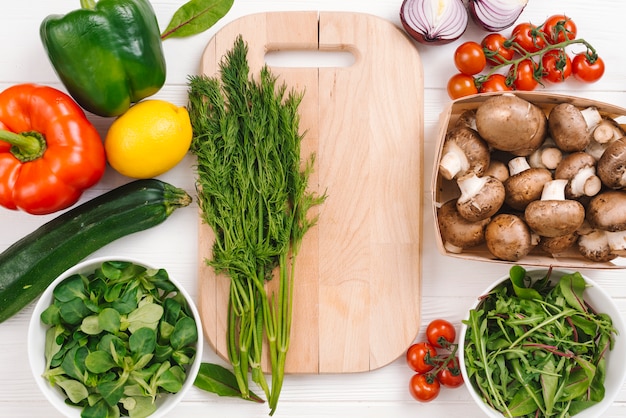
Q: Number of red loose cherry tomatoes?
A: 13